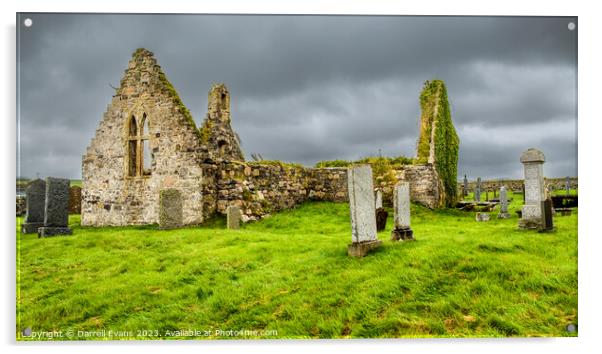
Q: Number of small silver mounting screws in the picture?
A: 4